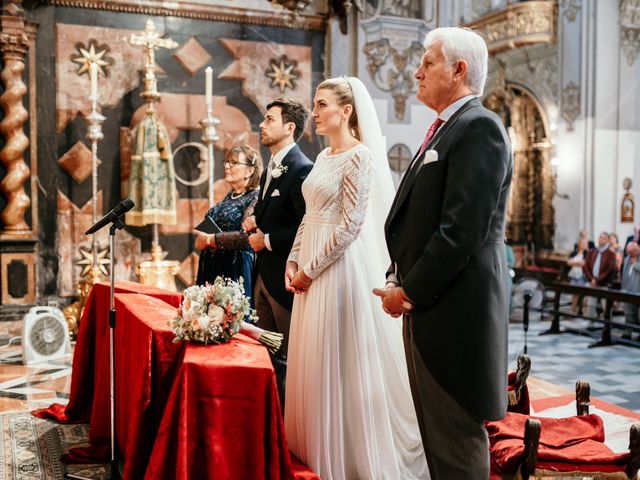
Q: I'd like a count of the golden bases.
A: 2